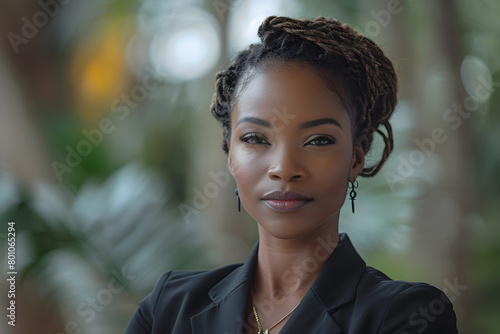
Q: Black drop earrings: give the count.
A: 2